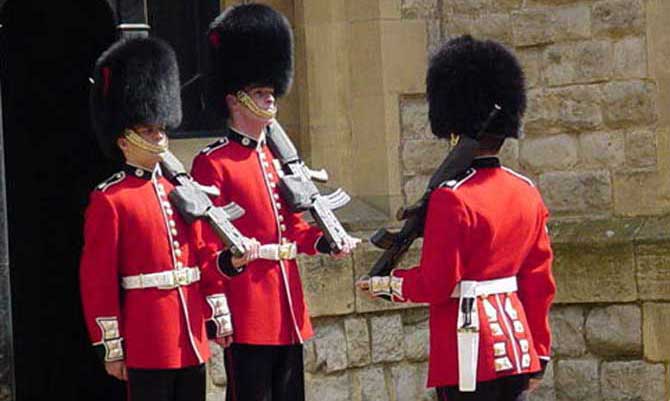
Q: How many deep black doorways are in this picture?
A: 1